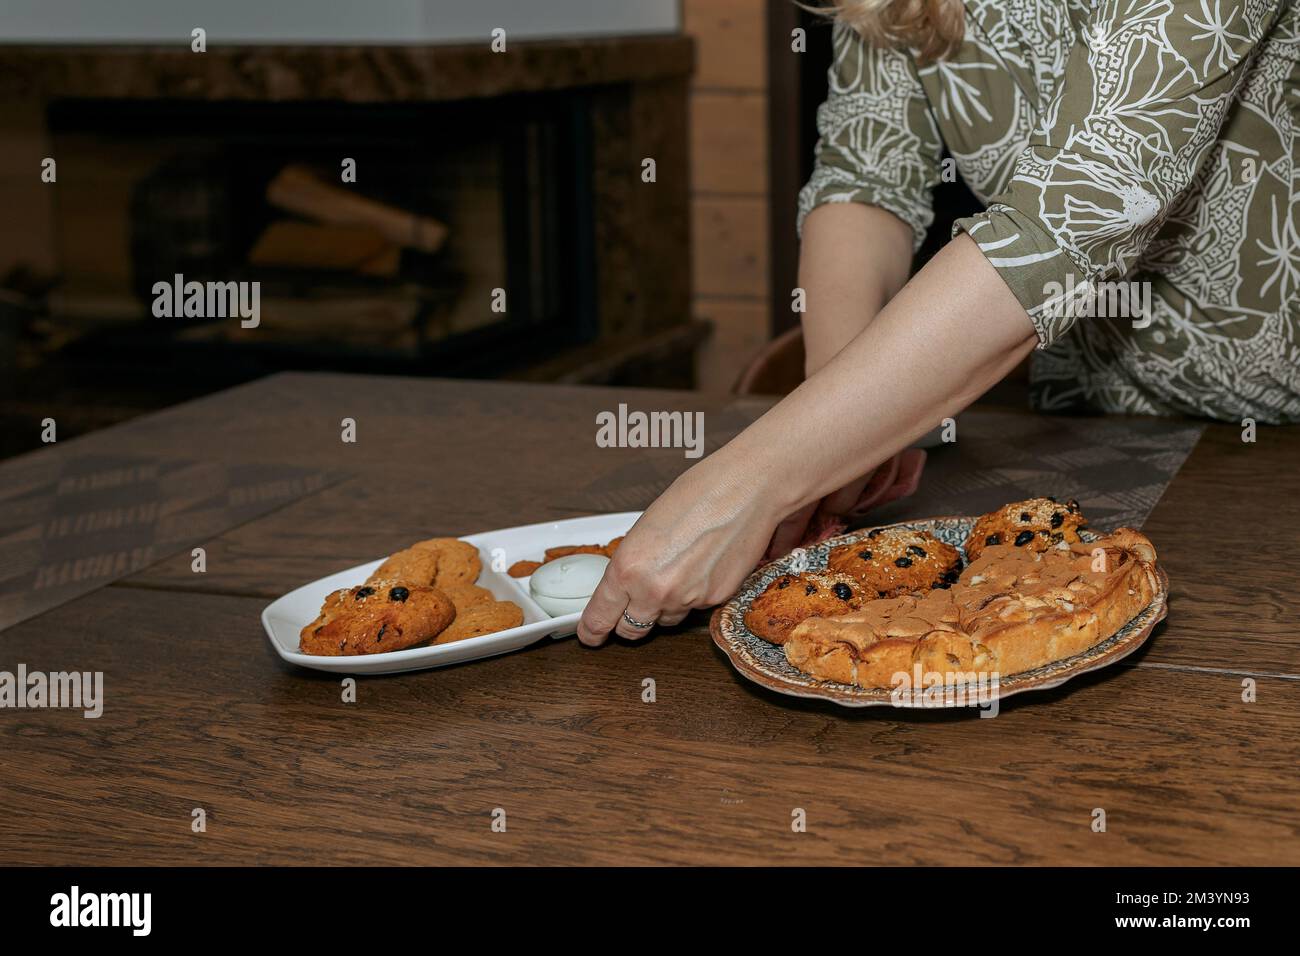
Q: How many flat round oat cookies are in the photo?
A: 4